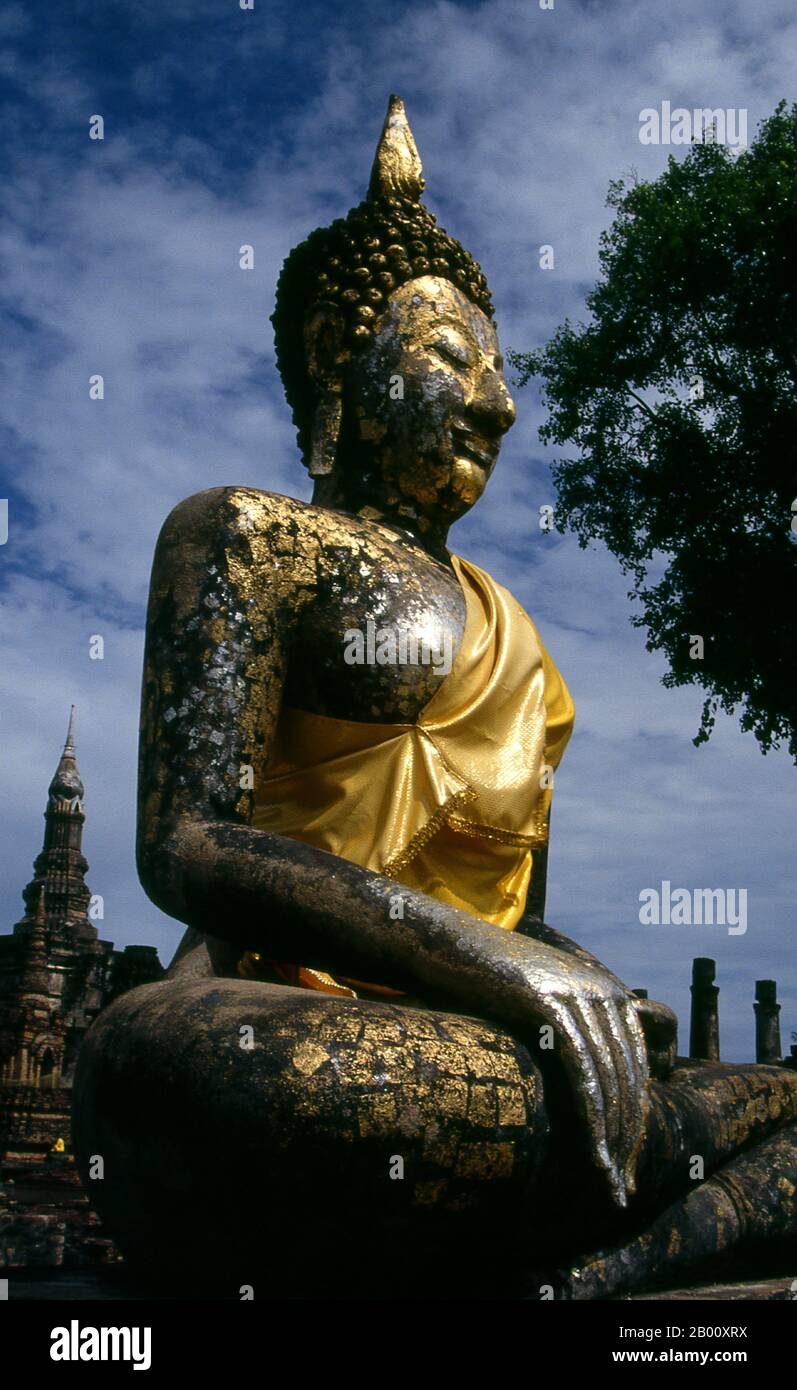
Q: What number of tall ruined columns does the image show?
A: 2